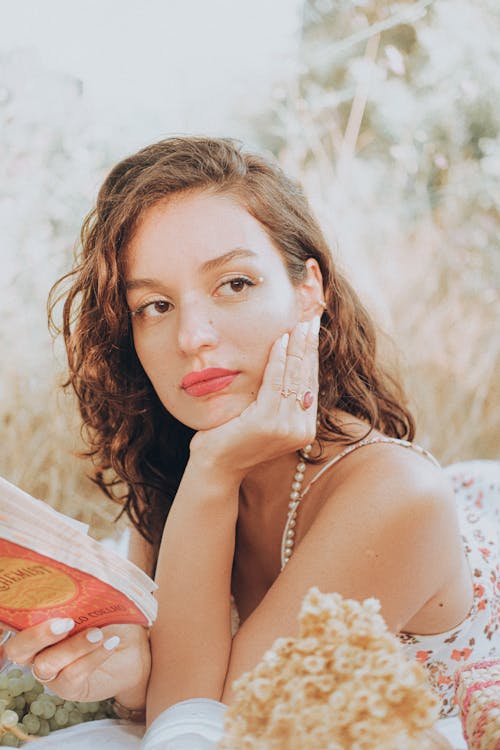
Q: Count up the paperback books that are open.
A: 1